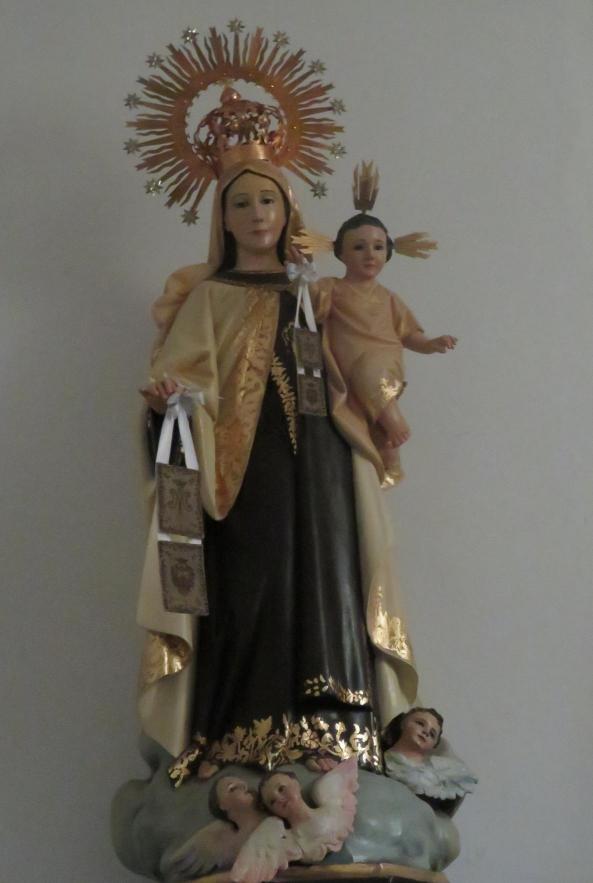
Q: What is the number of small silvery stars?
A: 12